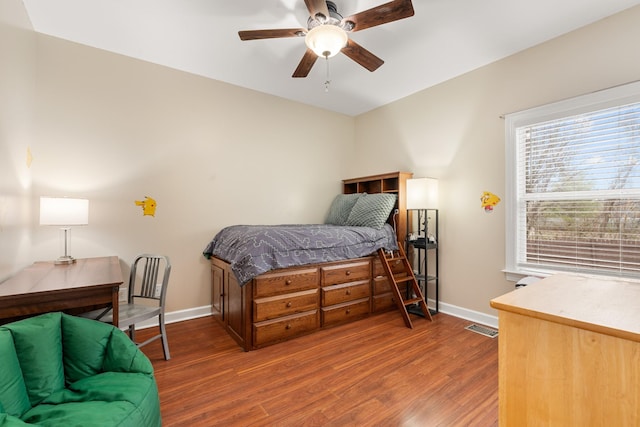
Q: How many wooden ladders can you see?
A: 1